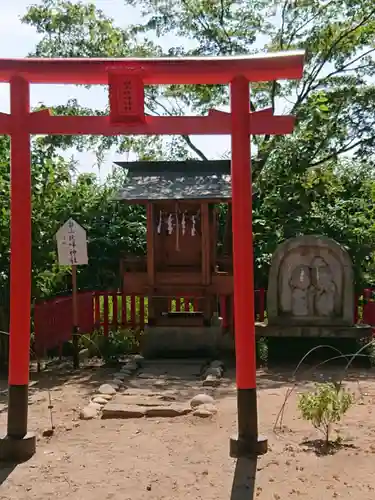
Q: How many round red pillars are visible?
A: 2